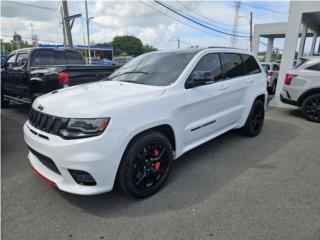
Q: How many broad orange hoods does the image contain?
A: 0